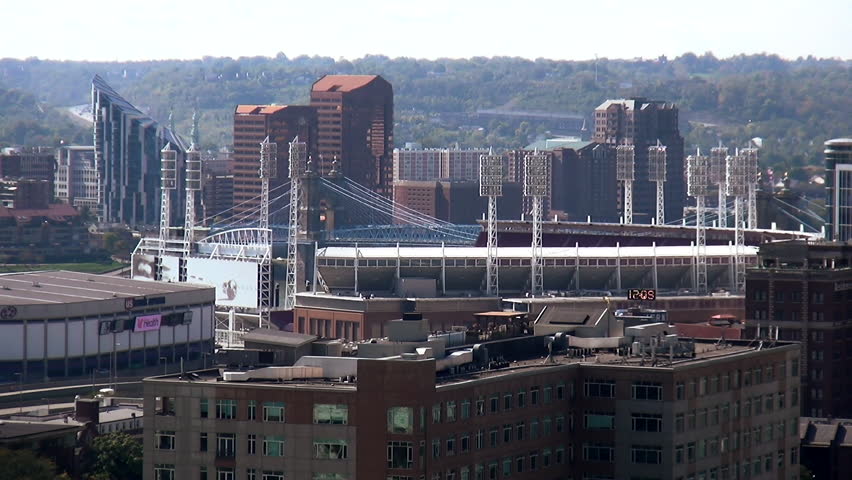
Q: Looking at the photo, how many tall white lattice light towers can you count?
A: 12